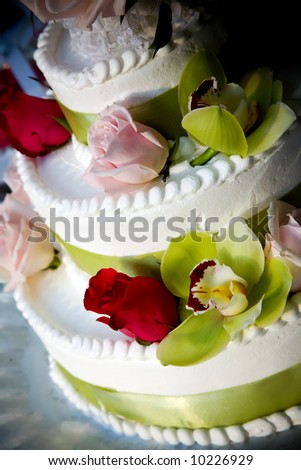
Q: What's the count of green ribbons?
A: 3